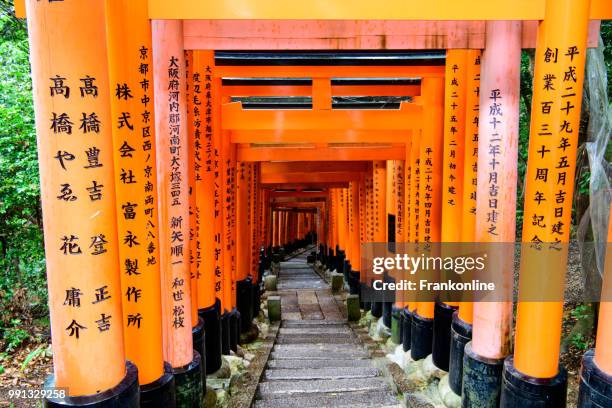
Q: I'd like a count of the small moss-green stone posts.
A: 4